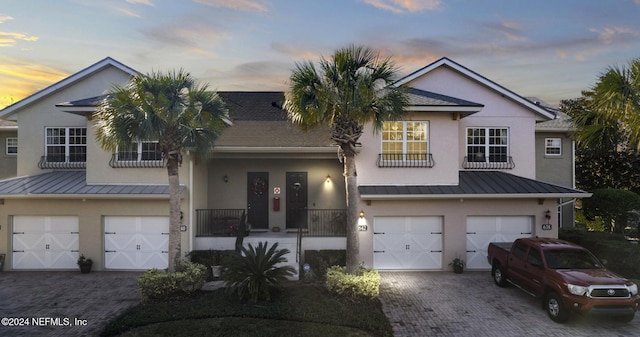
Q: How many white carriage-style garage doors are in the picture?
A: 4